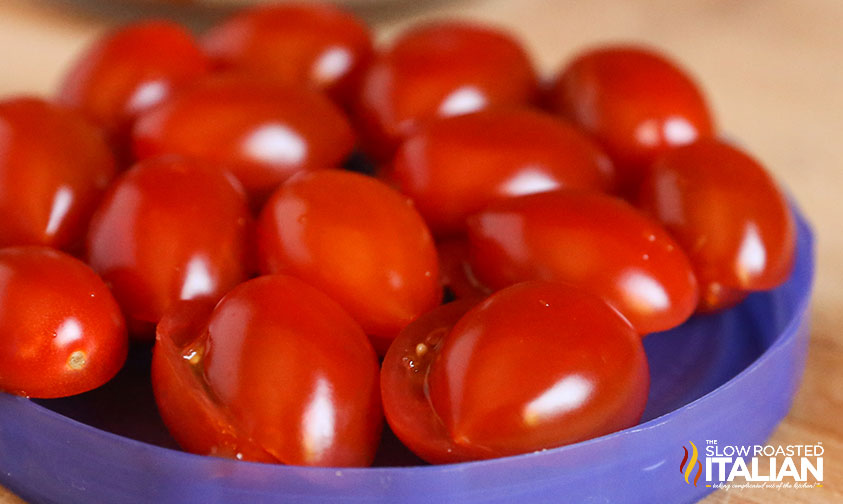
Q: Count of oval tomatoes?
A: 14